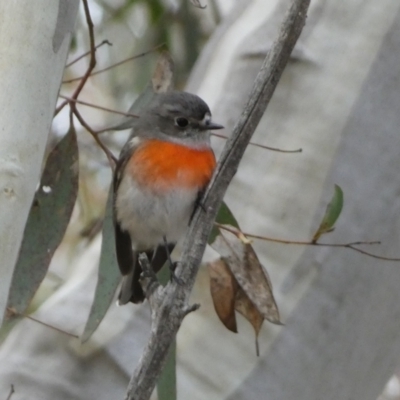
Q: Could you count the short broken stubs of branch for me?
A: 2